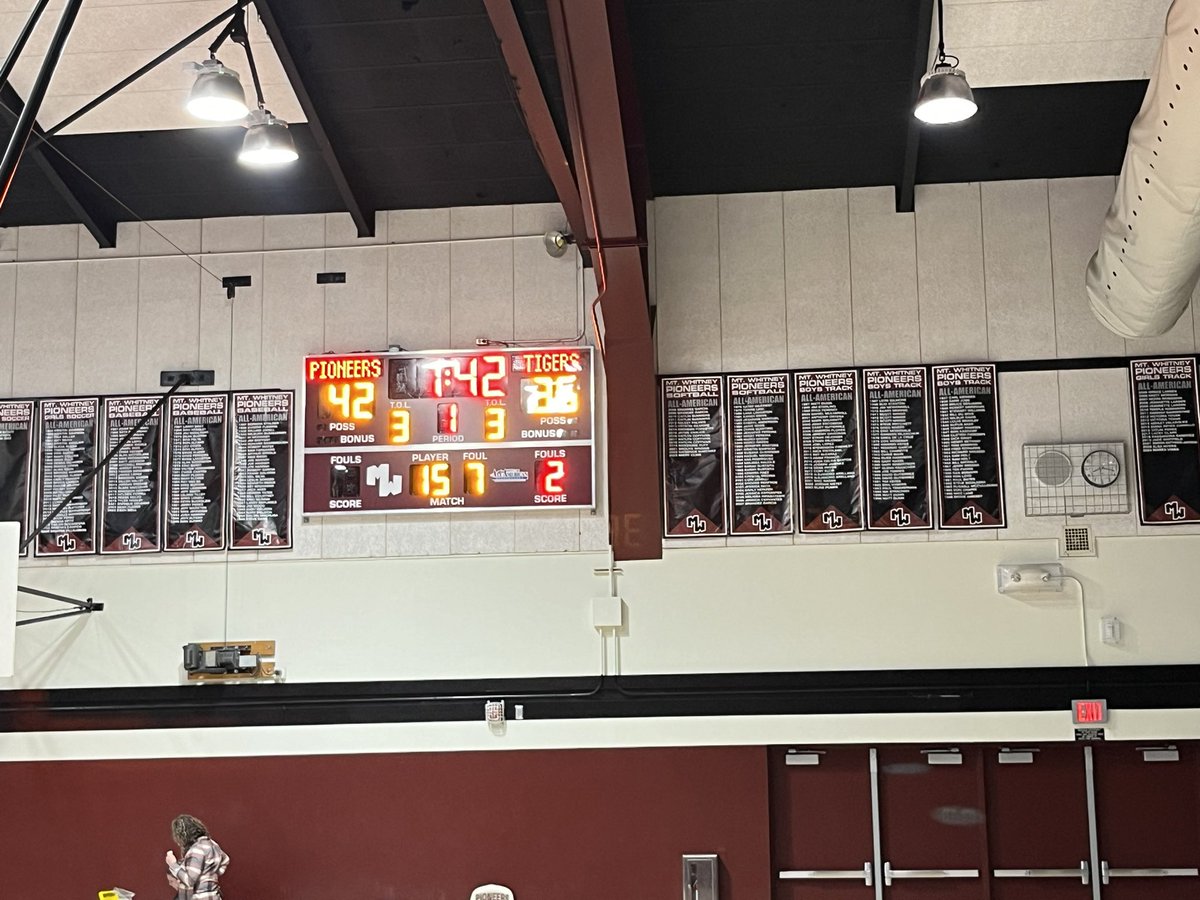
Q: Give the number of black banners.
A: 11